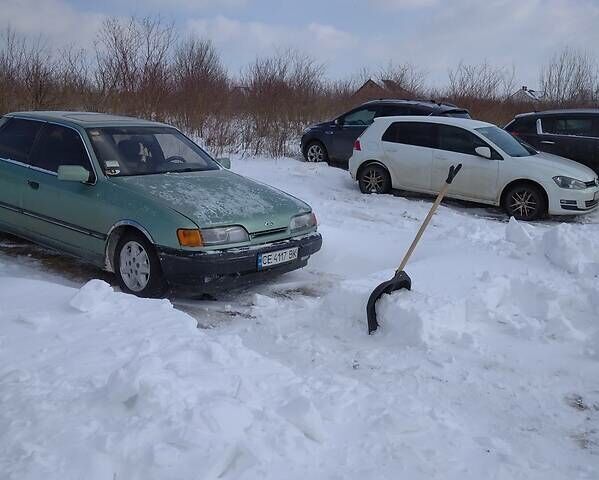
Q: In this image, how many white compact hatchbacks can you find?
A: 1